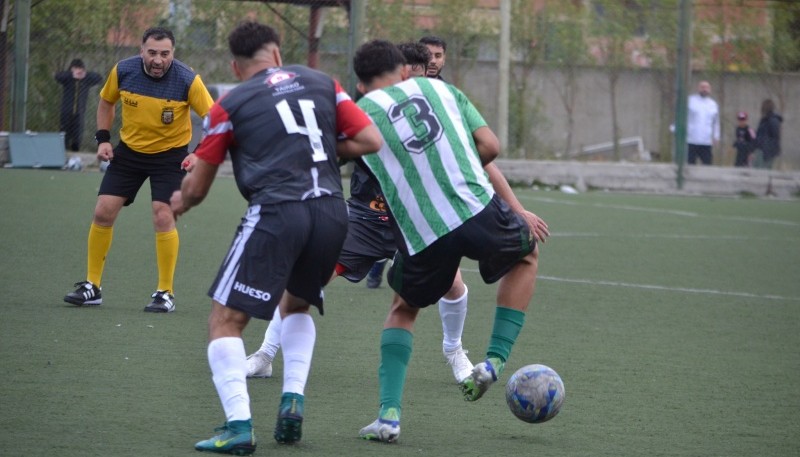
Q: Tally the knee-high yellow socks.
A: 2